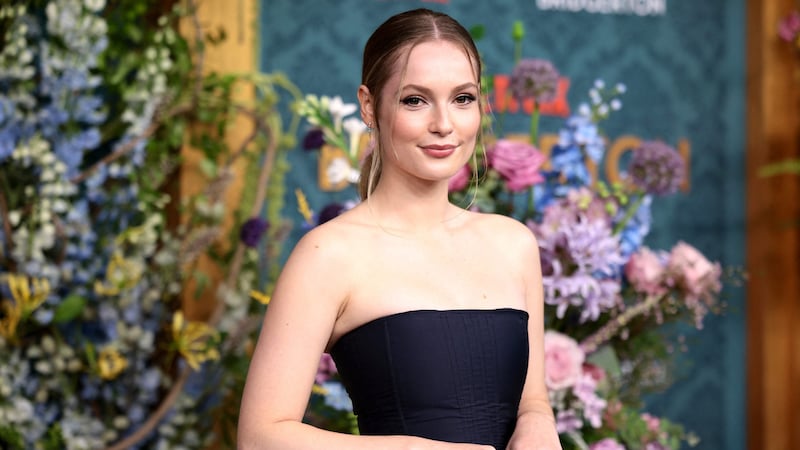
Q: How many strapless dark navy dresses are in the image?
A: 1